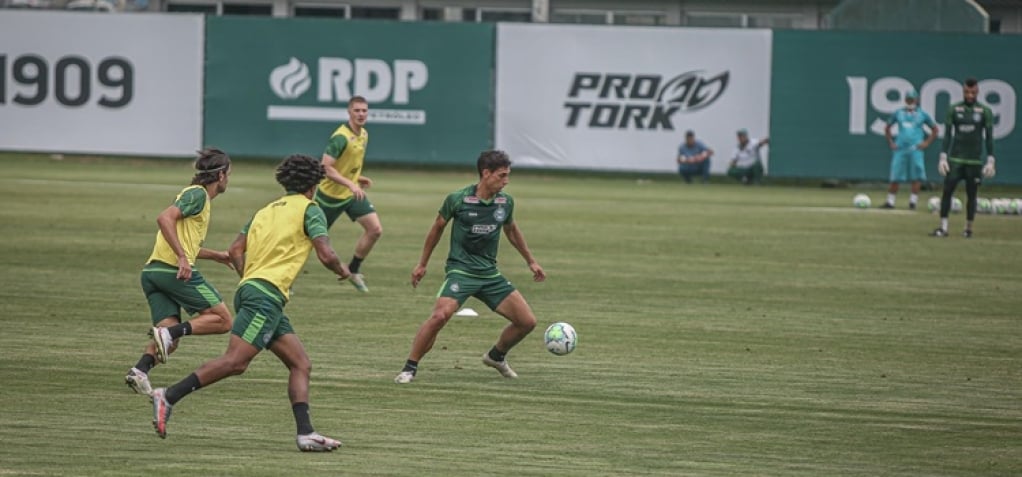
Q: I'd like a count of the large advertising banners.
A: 4